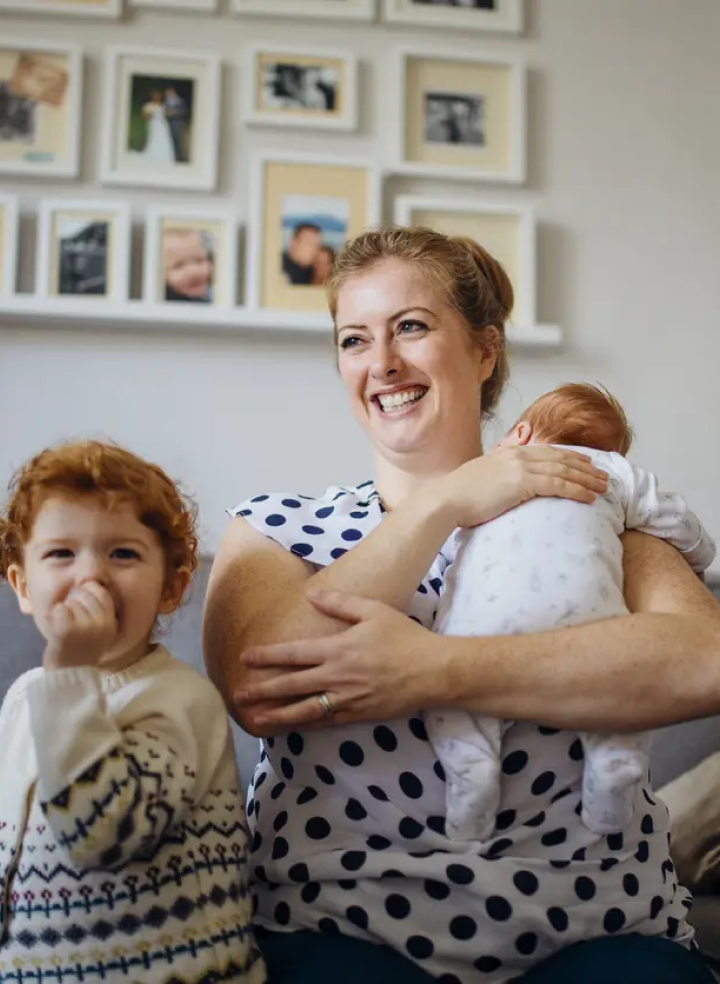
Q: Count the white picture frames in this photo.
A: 13